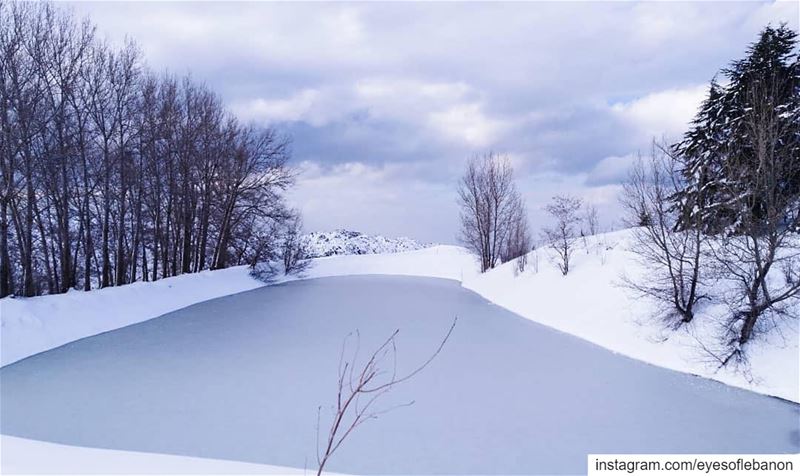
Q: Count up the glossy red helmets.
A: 0